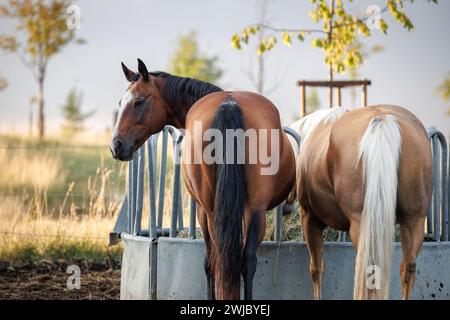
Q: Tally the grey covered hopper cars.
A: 0